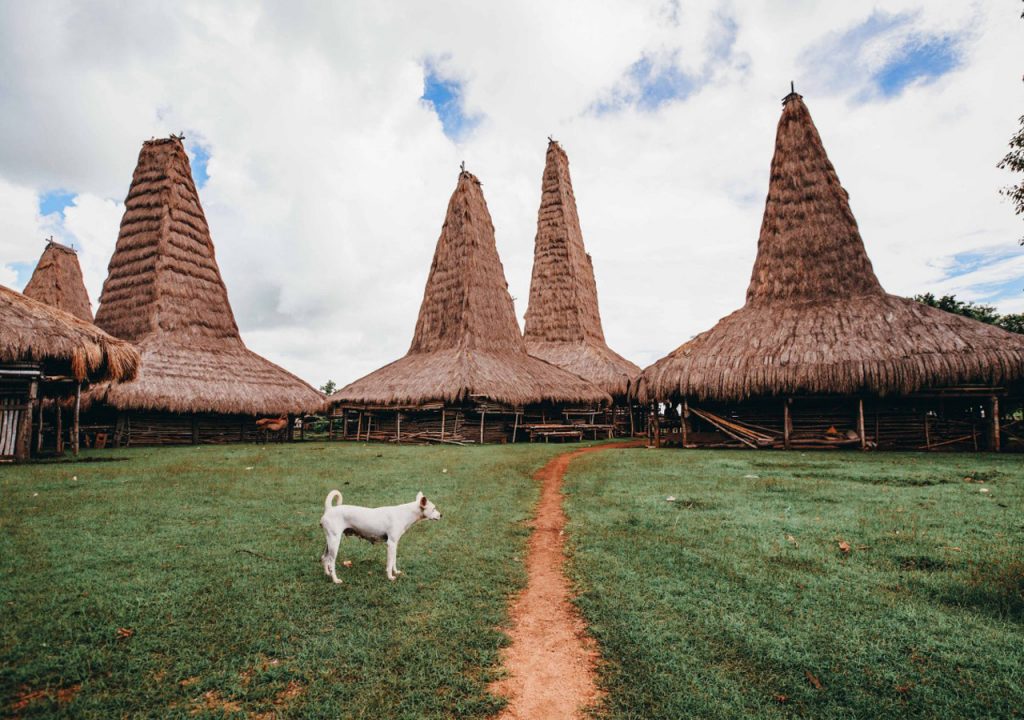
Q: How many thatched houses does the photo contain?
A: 6